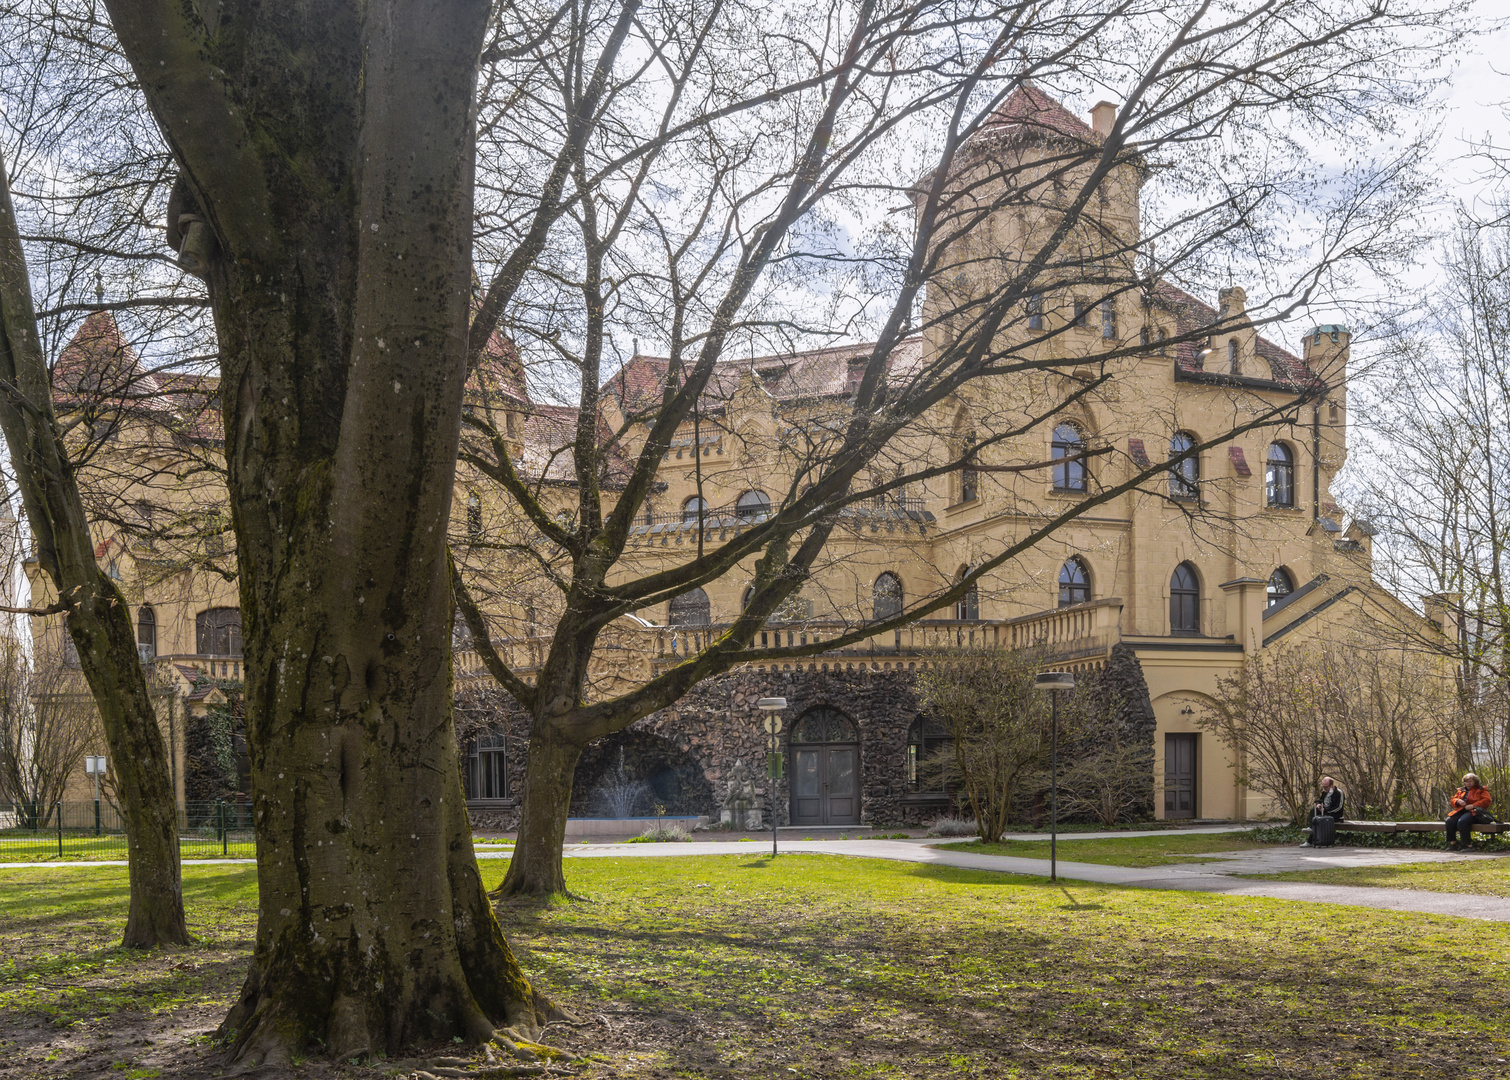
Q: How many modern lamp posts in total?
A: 2